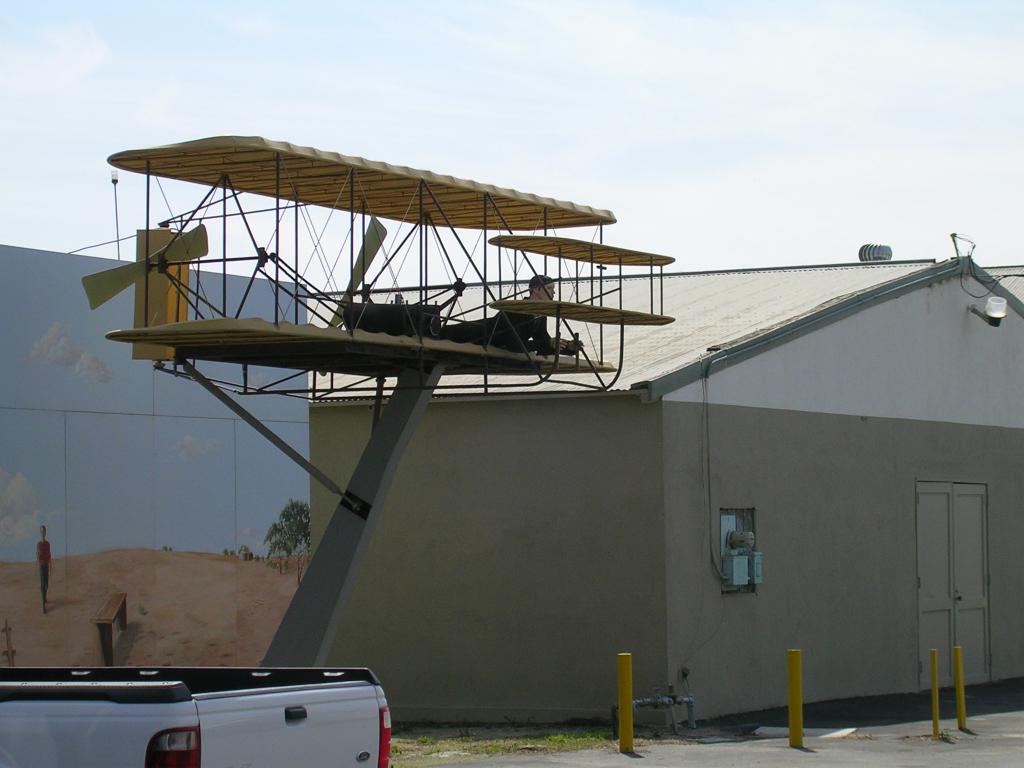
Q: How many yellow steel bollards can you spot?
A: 4